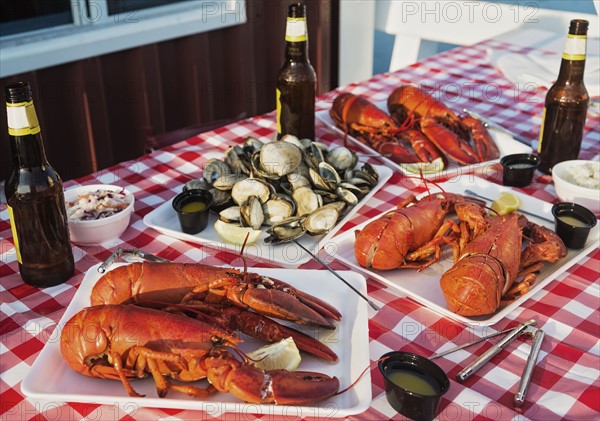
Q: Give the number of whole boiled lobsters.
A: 6